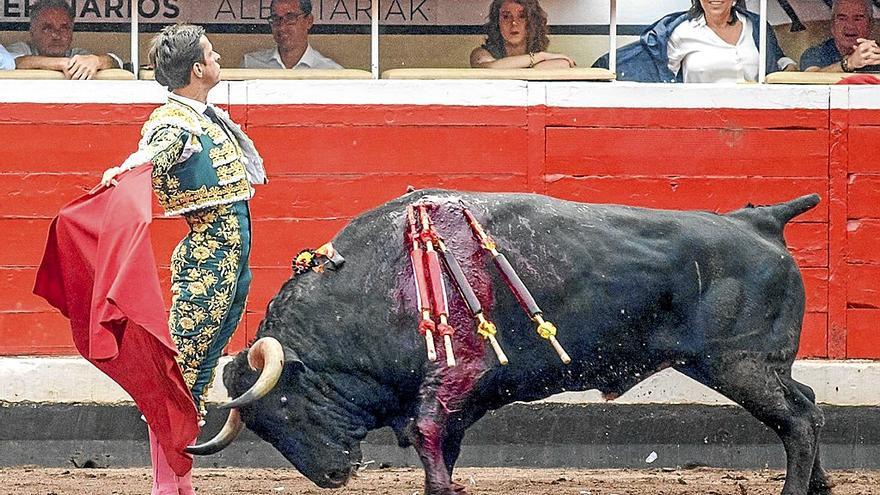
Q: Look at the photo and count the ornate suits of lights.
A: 1